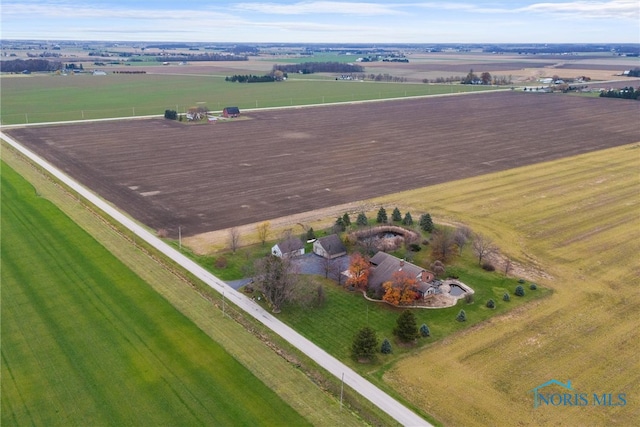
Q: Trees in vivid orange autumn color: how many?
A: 2